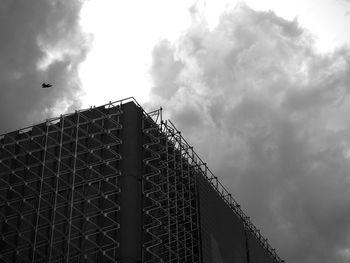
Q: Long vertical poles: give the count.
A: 3